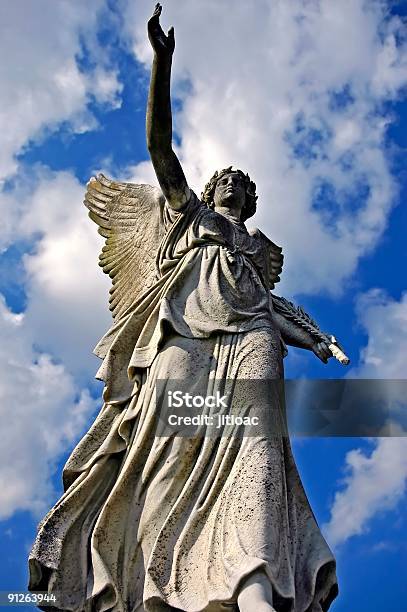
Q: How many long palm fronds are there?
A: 1